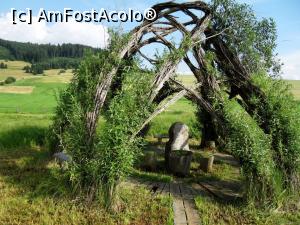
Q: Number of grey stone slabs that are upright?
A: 1